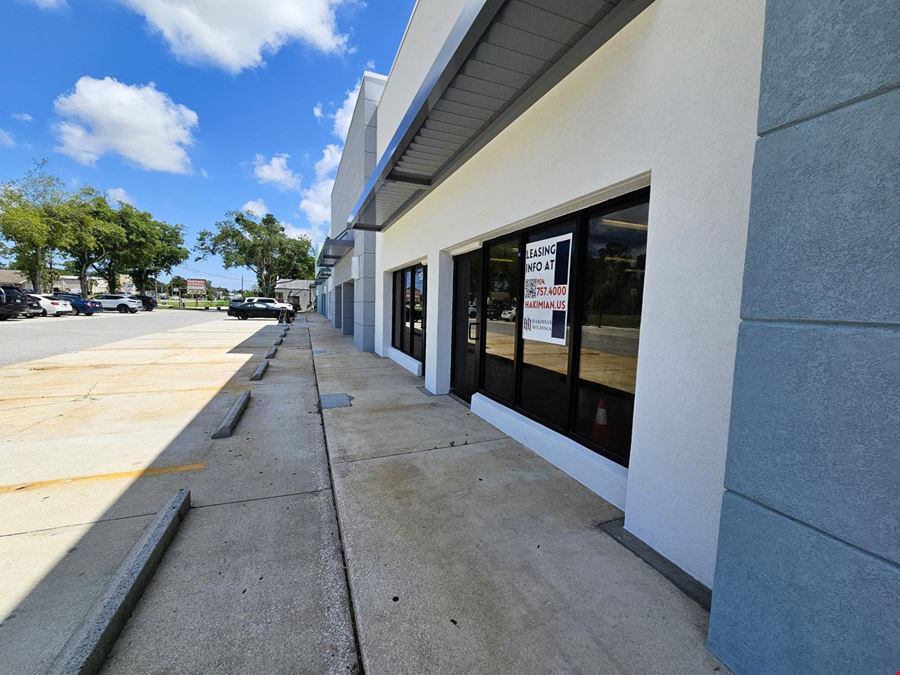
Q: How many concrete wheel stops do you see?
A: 7